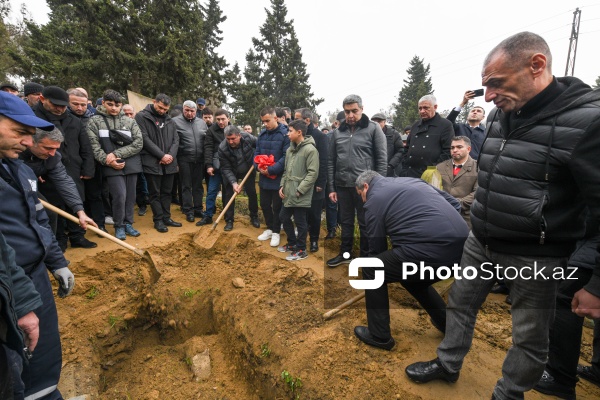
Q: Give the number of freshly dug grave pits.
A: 1